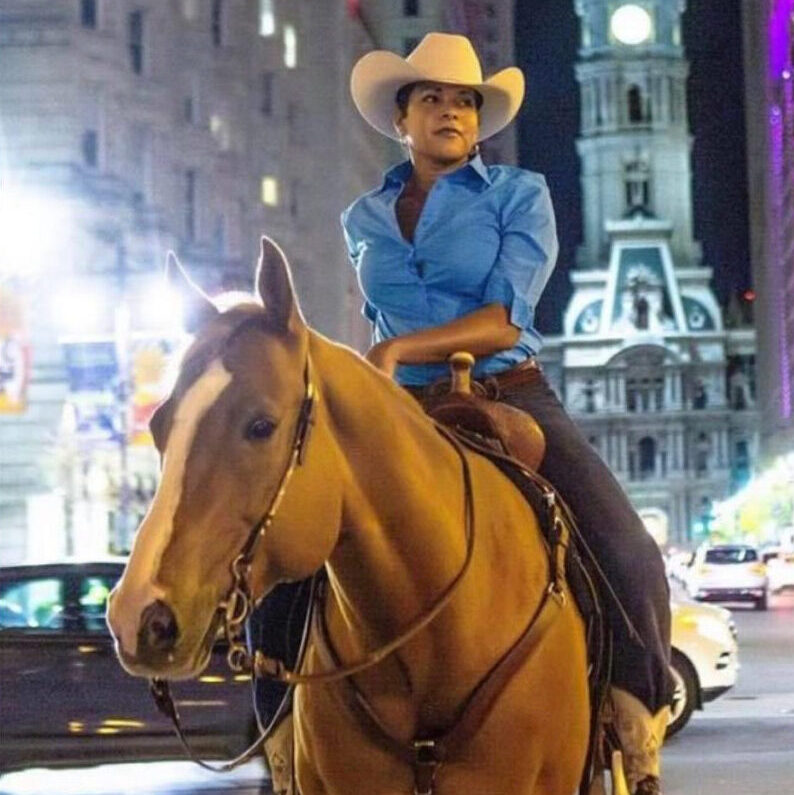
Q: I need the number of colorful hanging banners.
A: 3